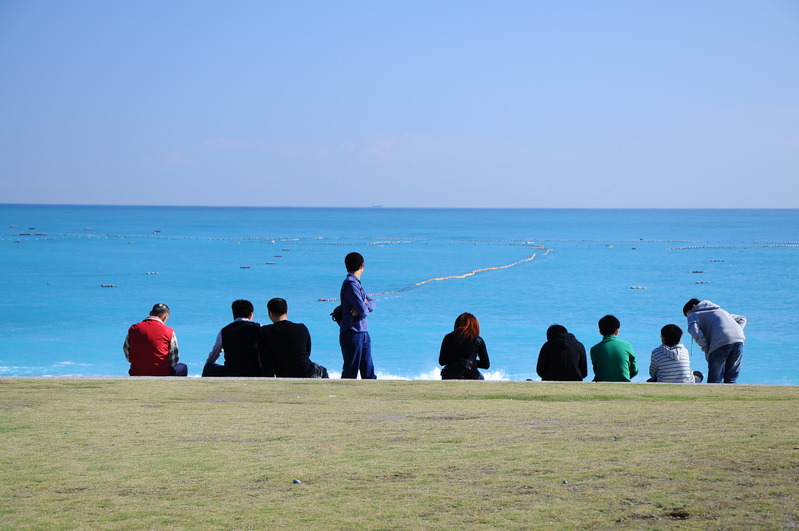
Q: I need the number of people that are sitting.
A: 7